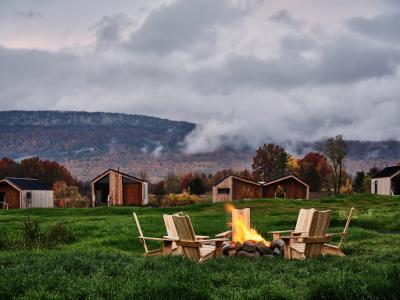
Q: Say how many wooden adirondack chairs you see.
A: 7